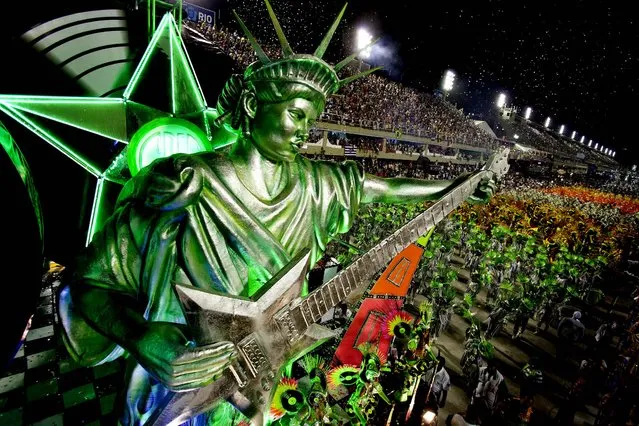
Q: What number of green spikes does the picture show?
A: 5